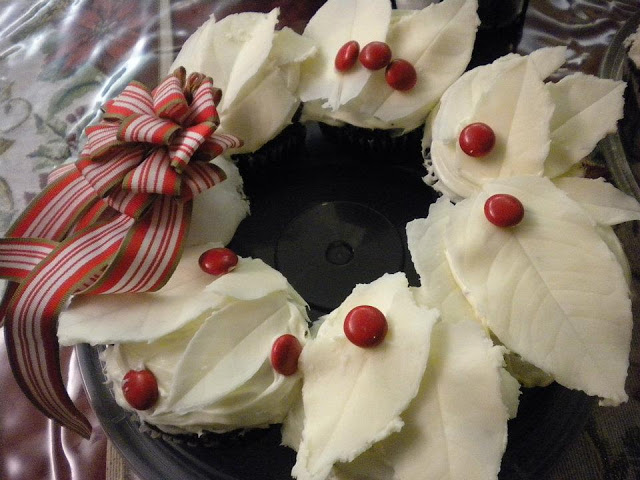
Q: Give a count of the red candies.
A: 9